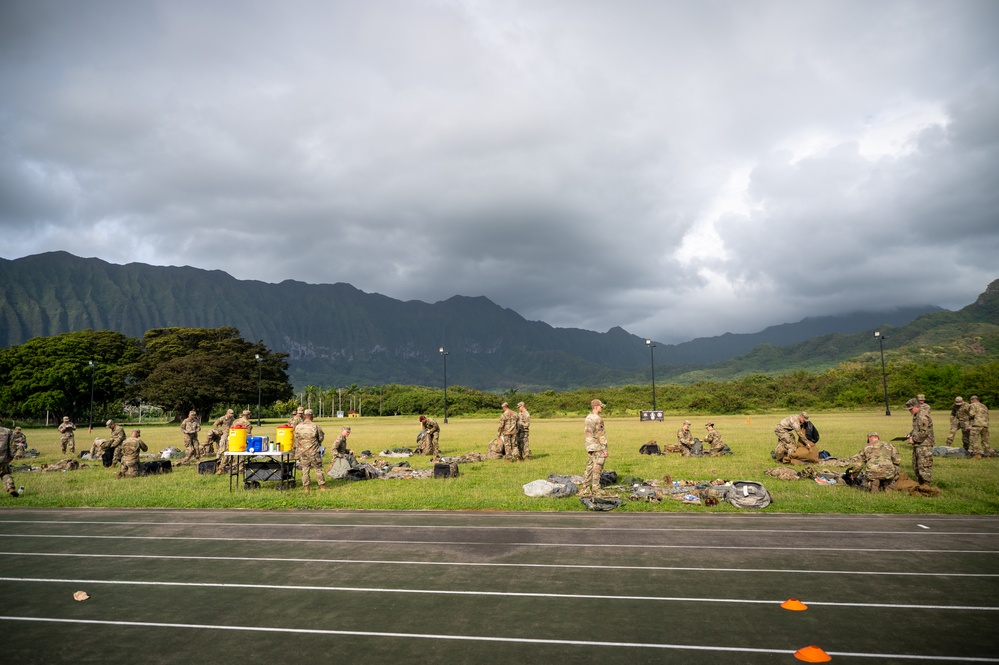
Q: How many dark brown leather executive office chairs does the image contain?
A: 0